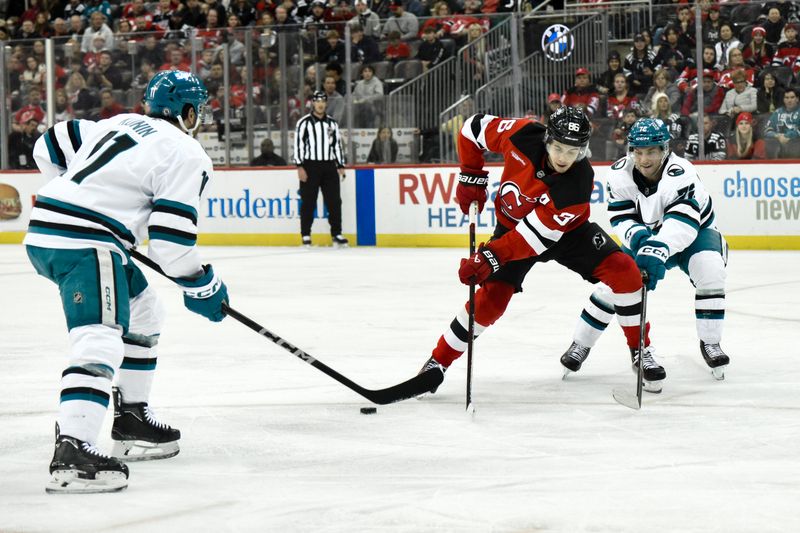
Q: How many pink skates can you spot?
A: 0